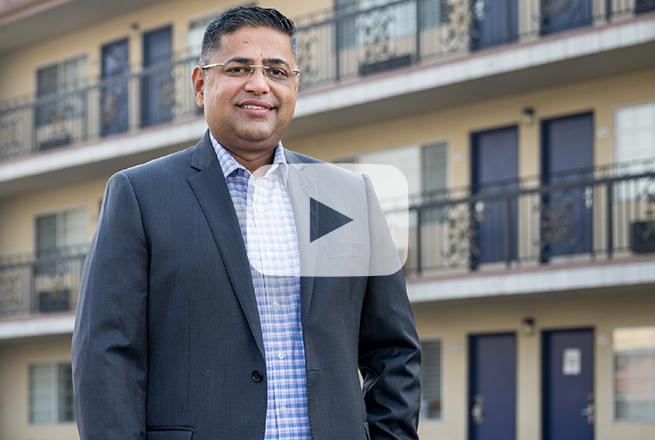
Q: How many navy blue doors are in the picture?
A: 8